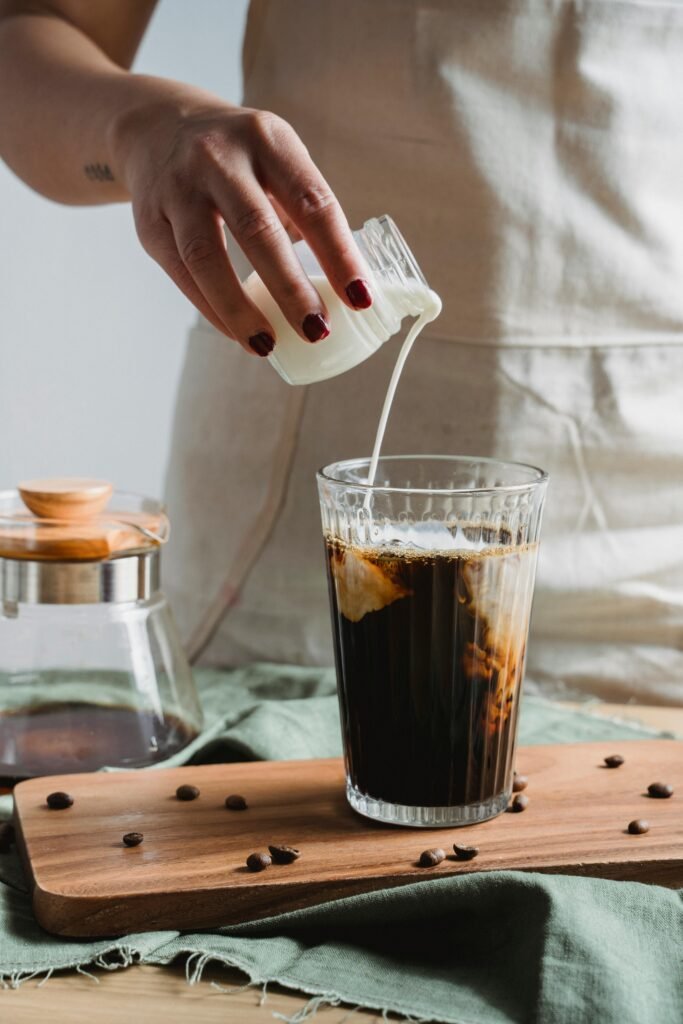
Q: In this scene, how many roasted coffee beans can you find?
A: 13